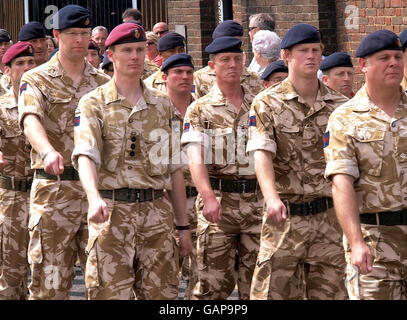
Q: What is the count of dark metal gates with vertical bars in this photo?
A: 1